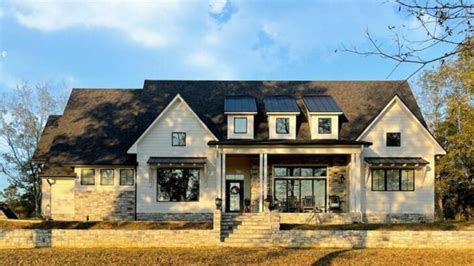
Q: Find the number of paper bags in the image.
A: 0